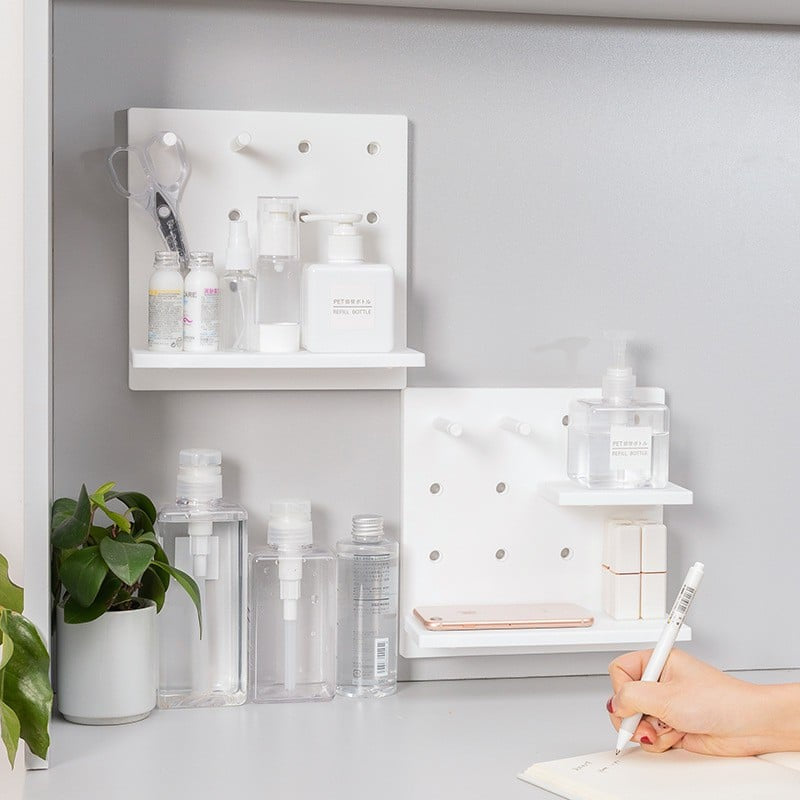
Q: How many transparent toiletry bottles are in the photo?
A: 6